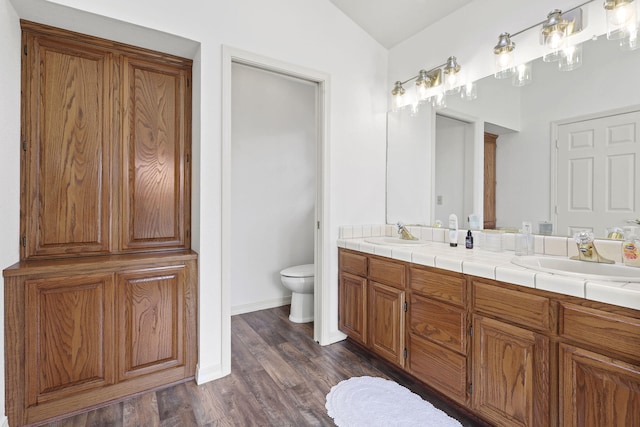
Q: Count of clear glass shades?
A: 6